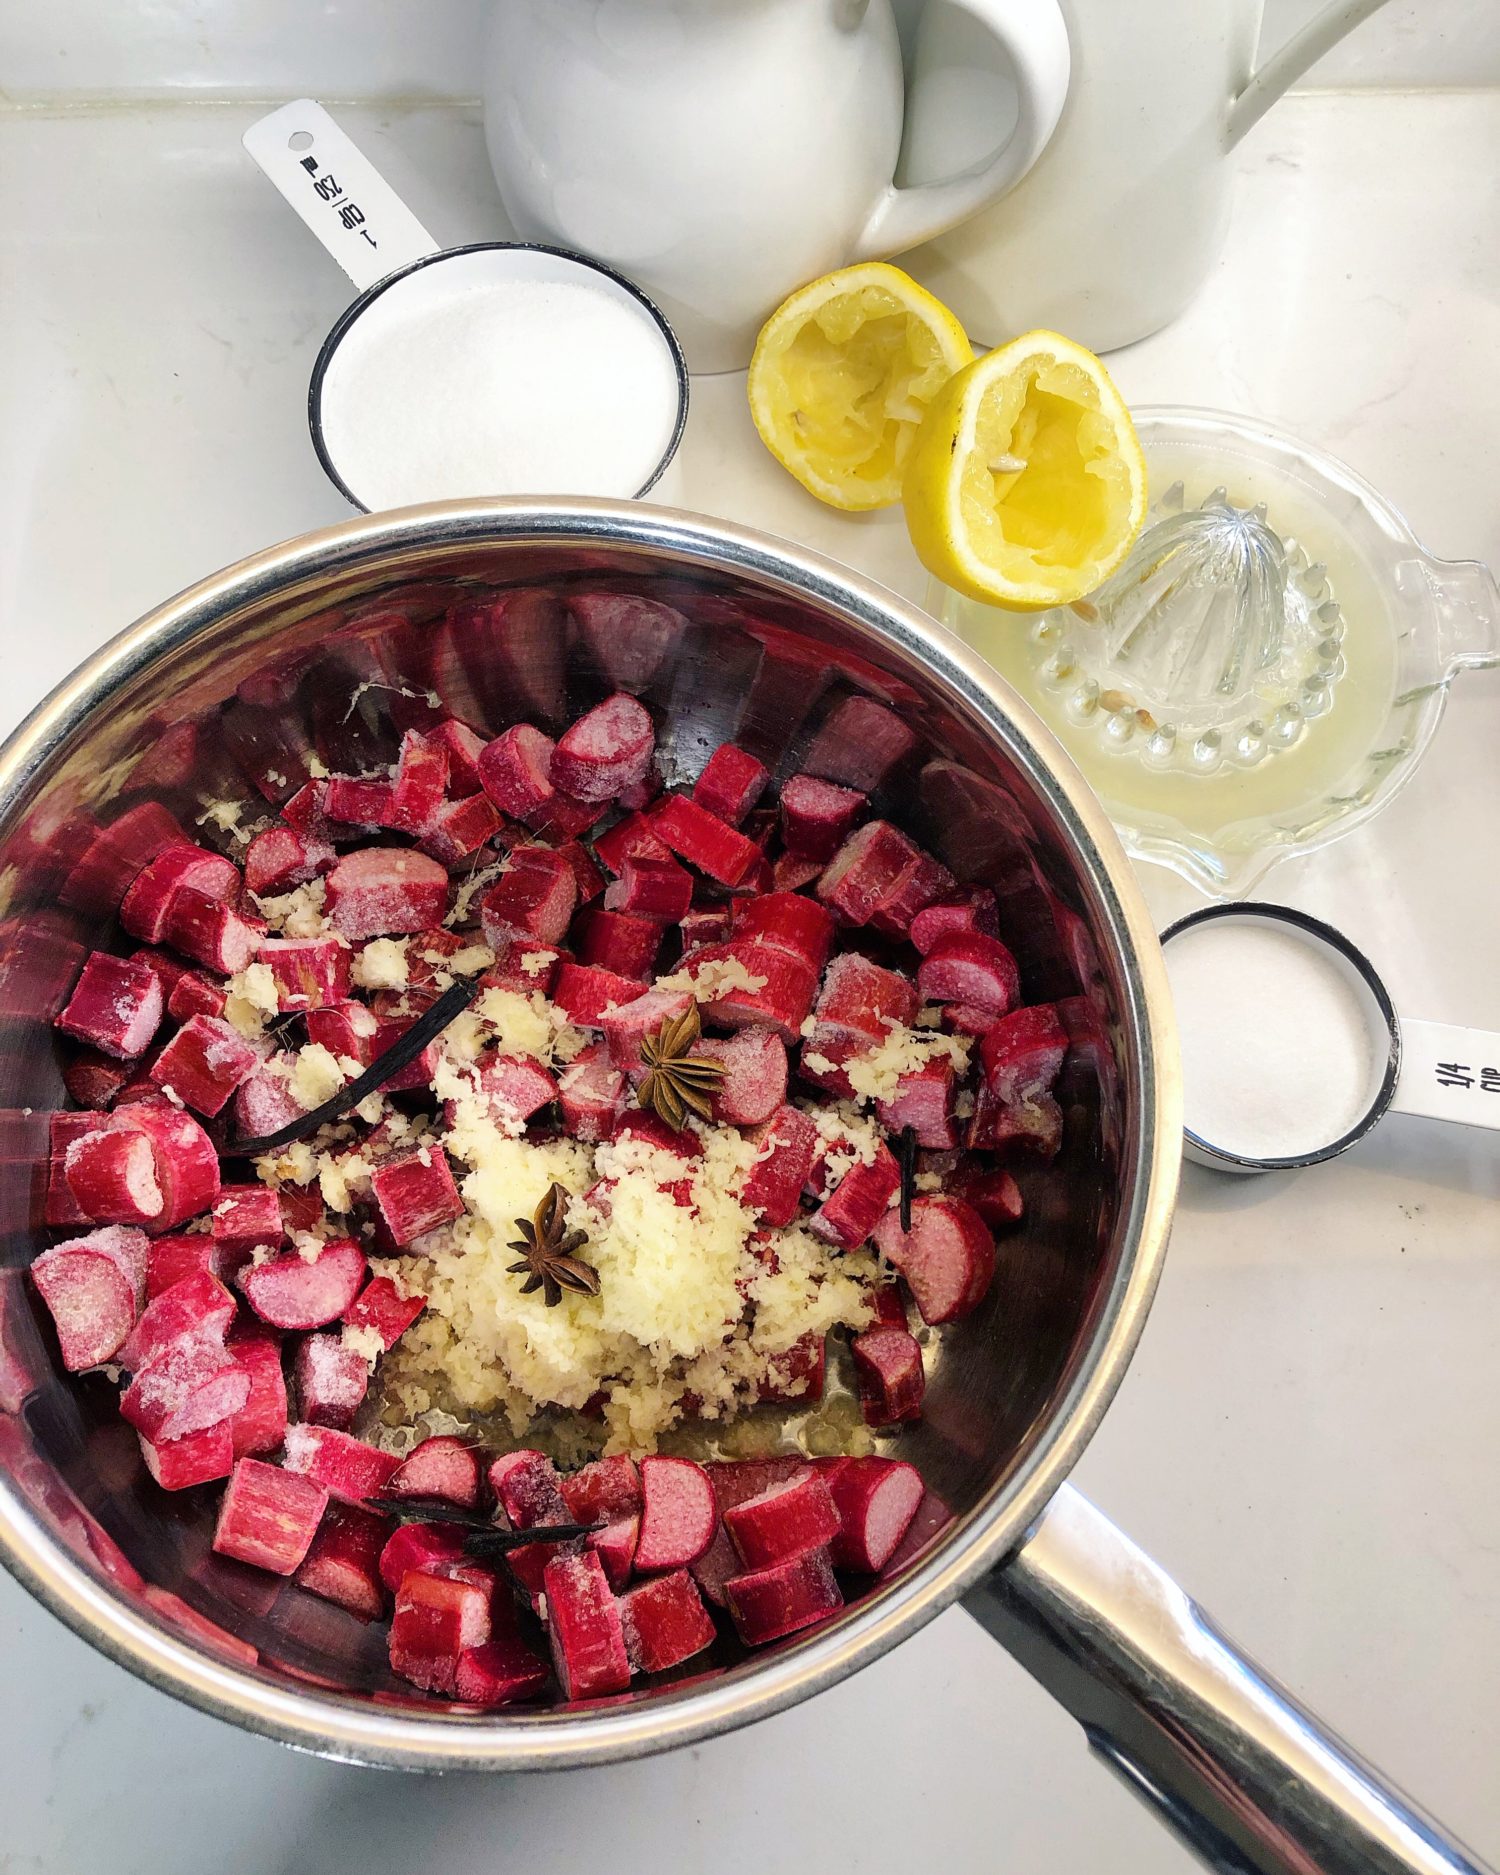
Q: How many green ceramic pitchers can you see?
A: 0